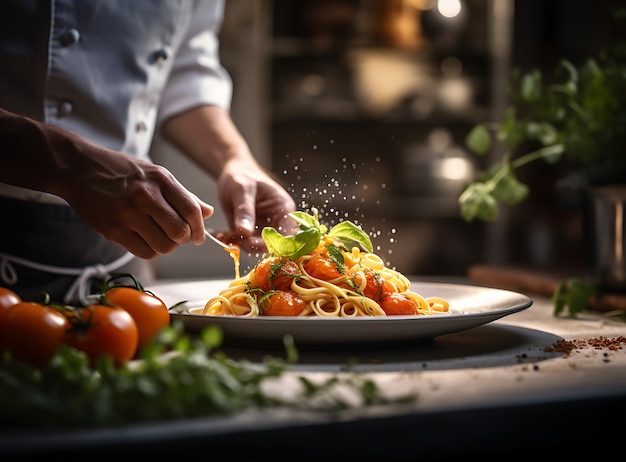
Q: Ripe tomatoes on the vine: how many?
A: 4